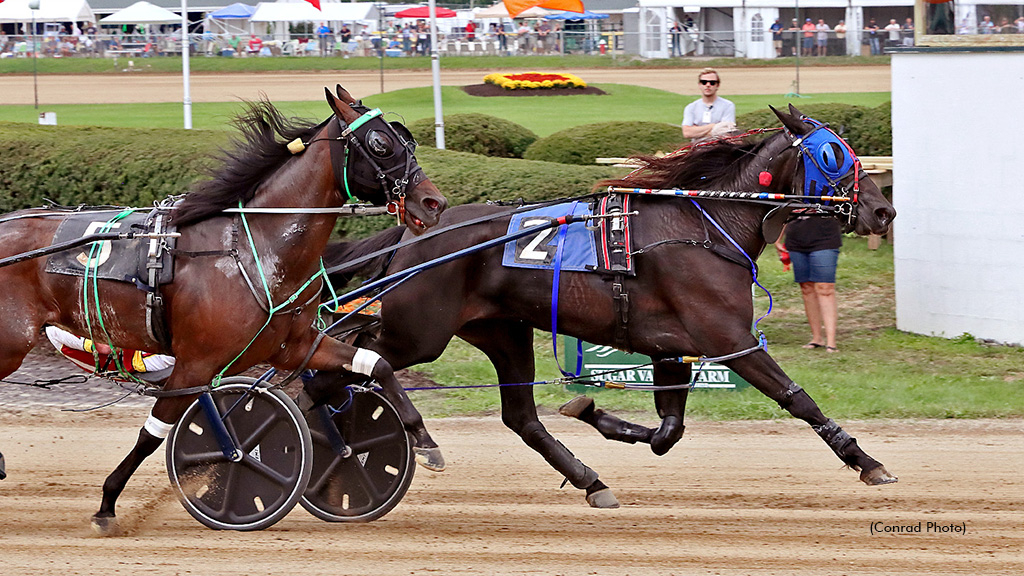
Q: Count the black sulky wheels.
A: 2